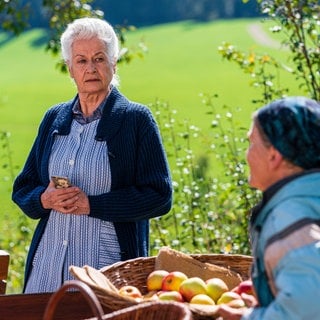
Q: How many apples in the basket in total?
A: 9